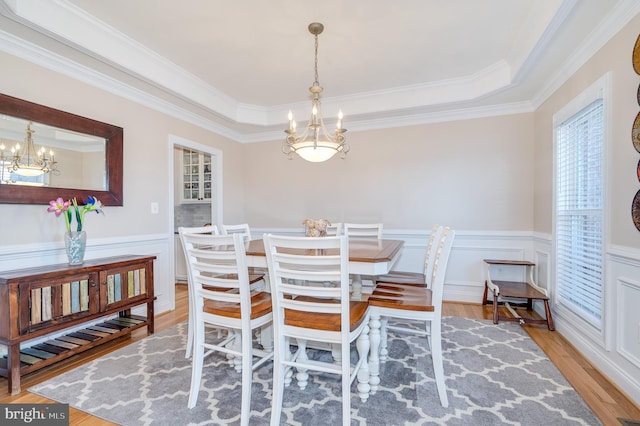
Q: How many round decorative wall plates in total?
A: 5